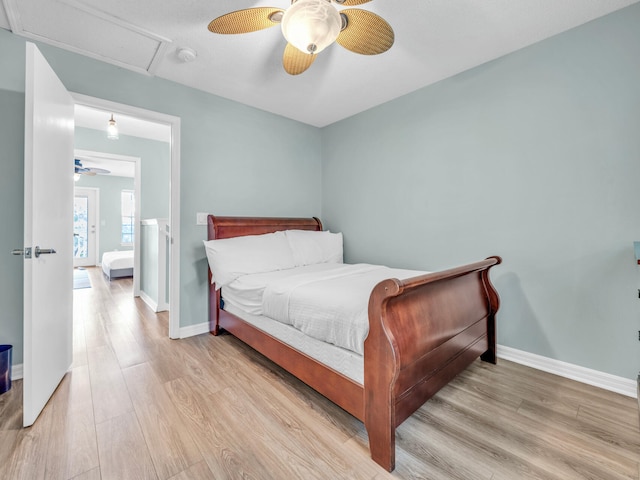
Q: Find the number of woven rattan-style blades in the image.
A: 4